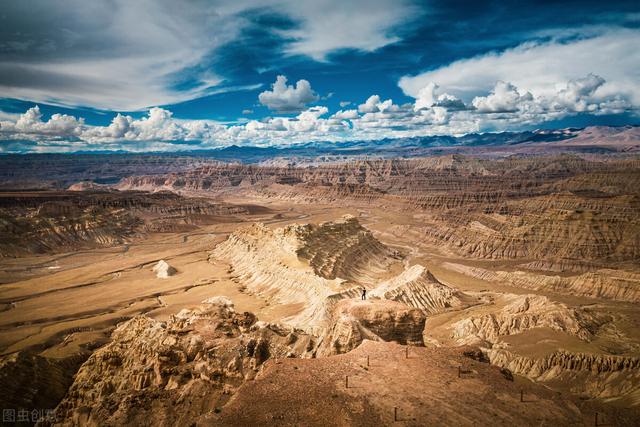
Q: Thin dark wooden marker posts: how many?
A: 7